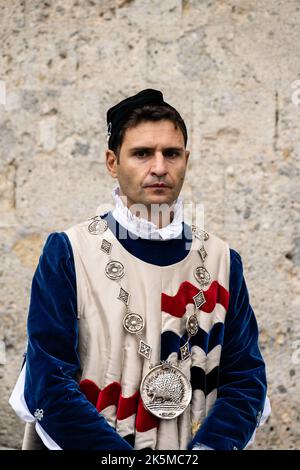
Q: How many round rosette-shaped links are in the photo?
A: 6